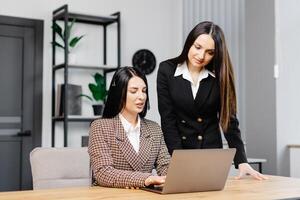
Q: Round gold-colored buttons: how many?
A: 4